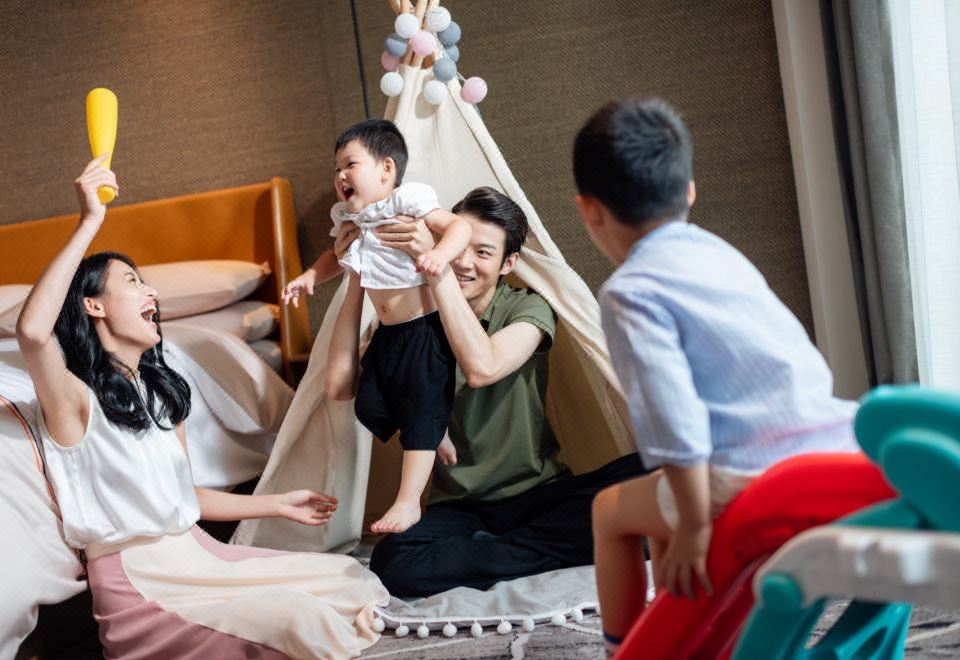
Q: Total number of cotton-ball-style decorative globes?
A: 11